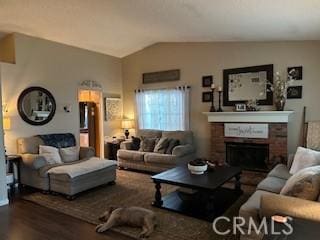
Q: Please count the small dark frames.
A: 4